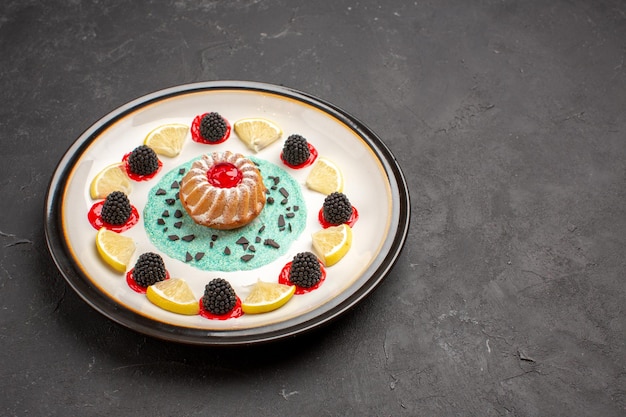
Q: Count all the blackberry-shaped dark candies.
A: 8